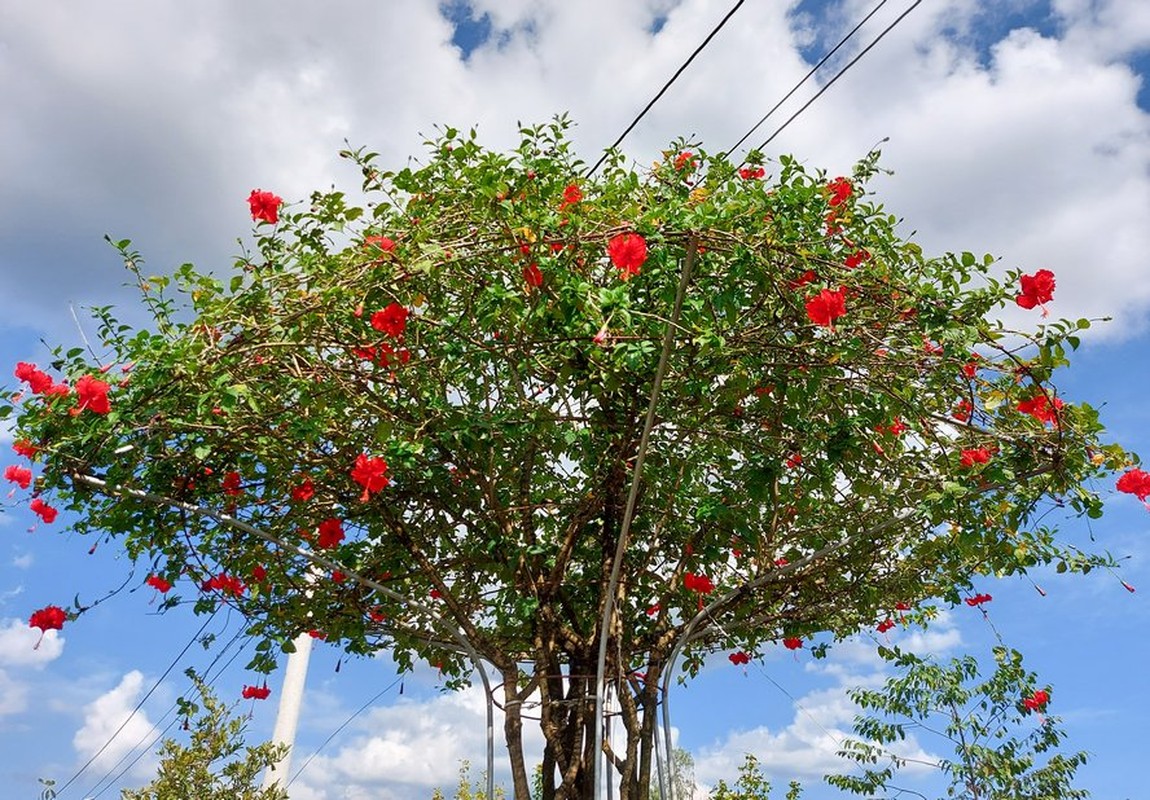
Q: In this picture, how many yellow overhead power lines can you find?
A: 0